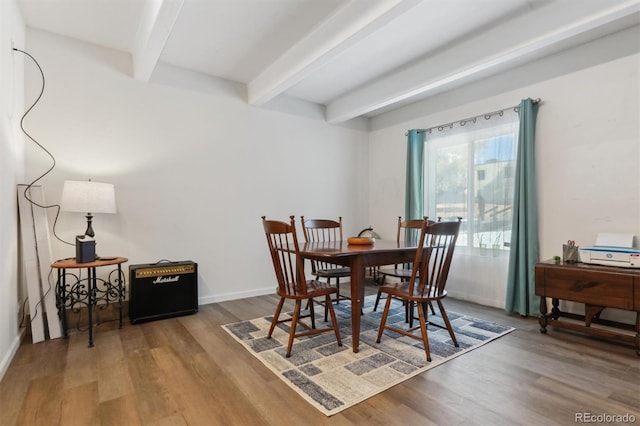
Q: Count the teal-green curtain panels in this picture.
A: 2